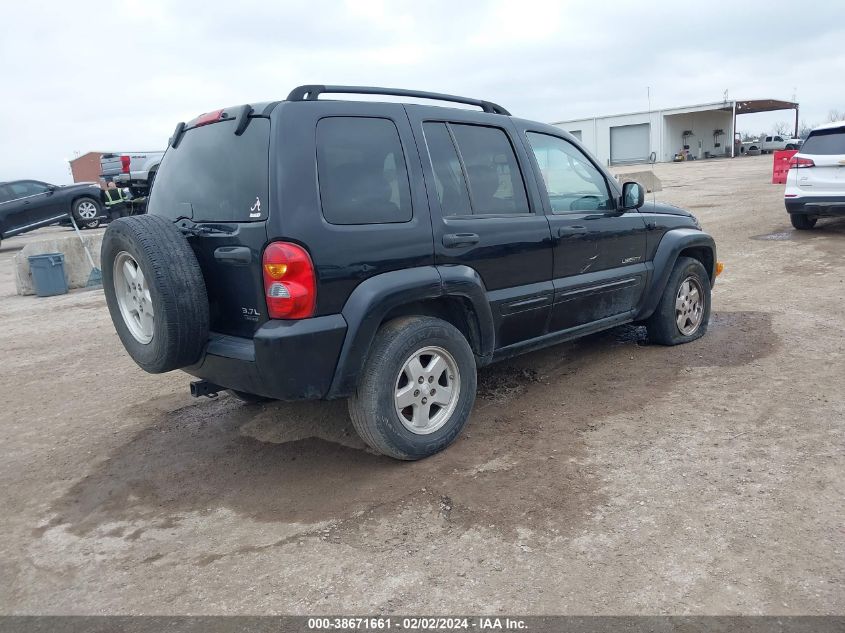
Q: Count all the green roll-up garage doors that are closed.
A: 0